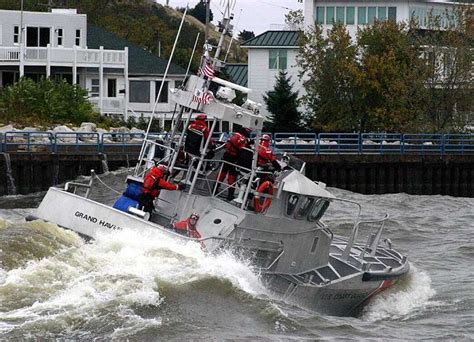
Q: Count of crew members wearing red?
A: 5